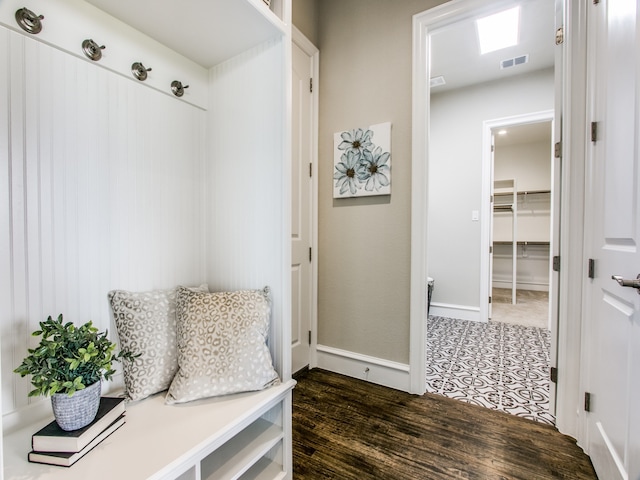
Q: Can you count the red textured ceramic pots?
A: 0